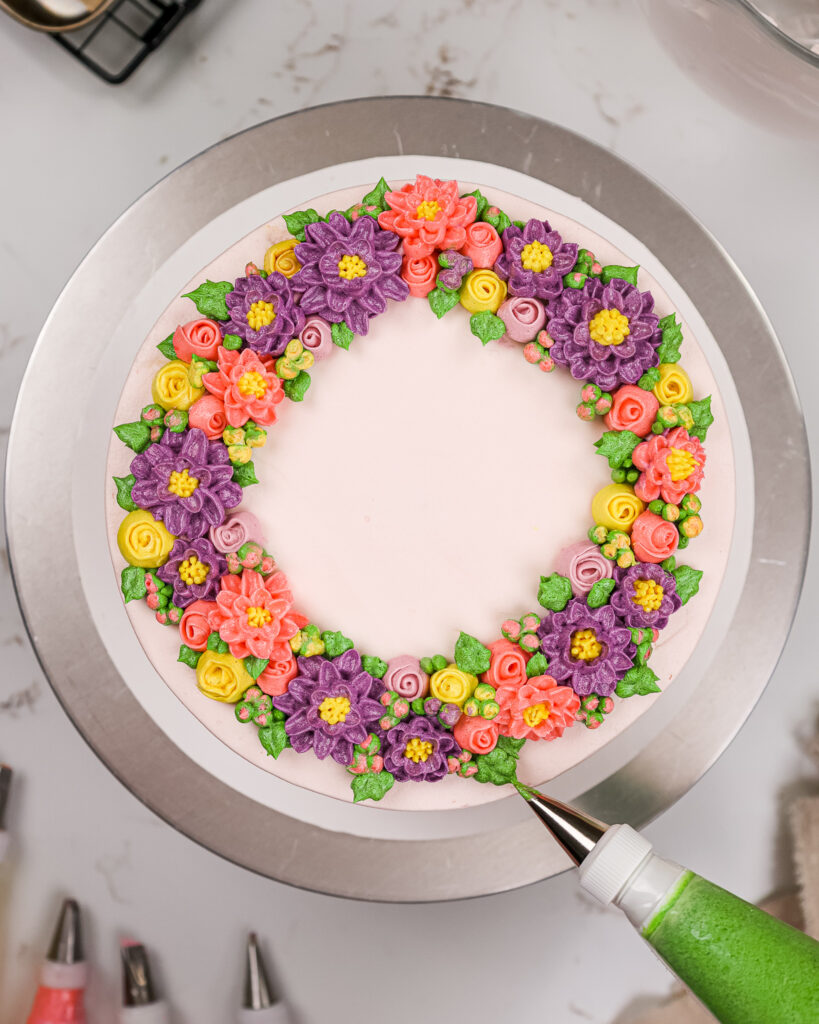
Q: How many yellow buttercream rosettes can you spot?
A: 8